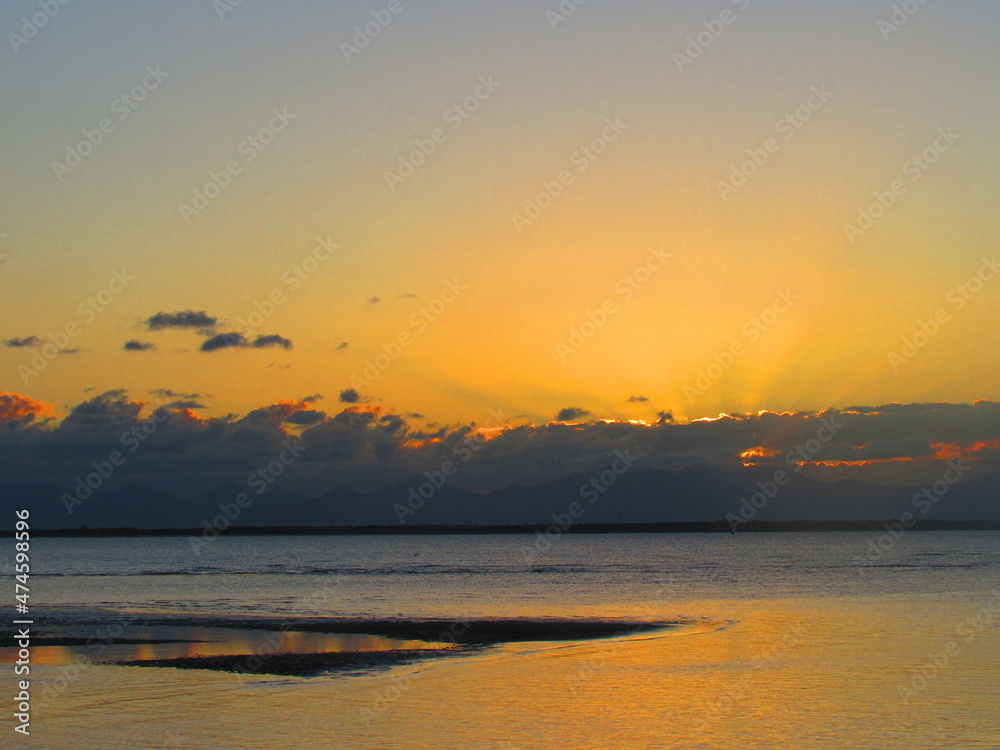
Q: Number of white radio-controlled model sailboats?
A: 0